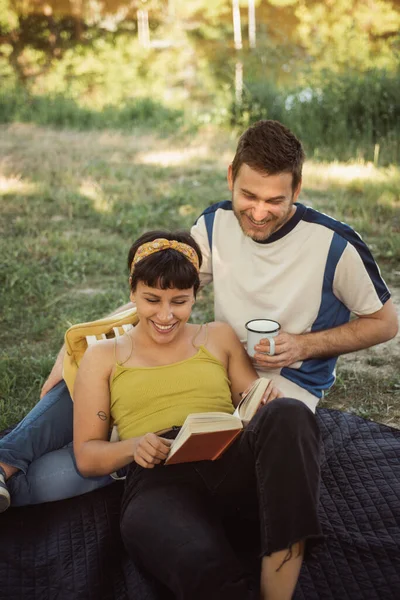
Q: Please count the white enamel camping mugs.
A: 1